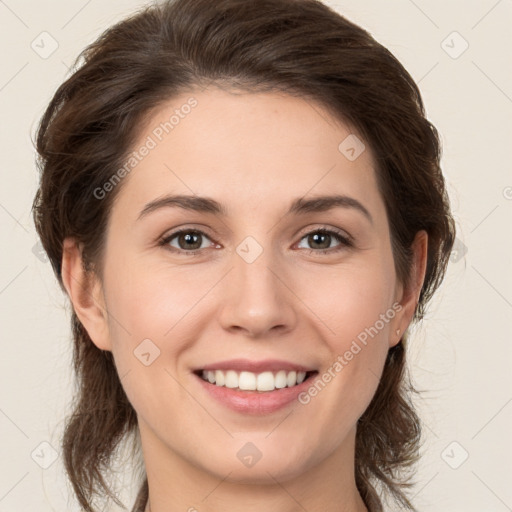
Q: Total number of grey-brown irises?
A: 2